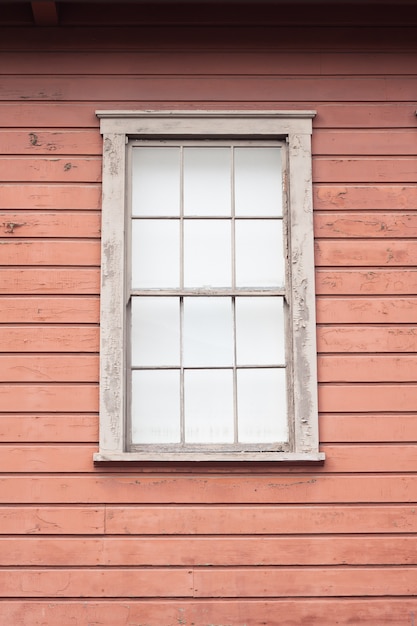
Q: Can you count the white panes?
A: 12